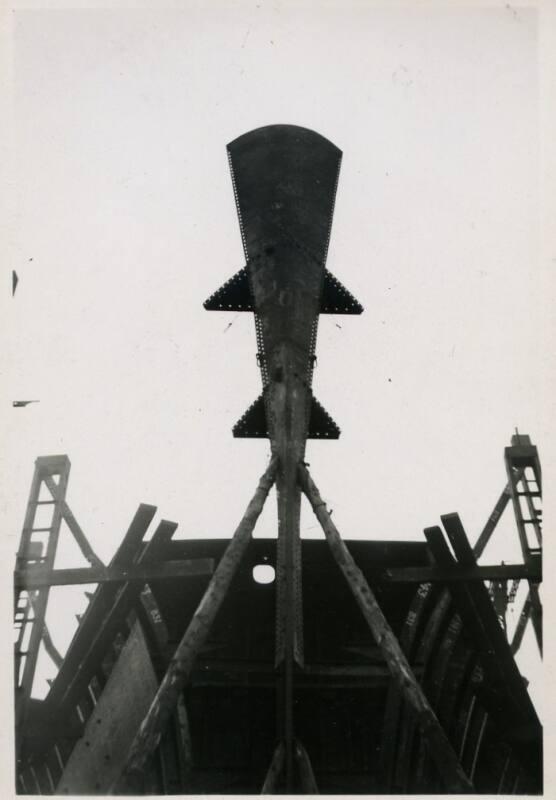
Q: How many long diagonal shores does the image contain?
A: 2